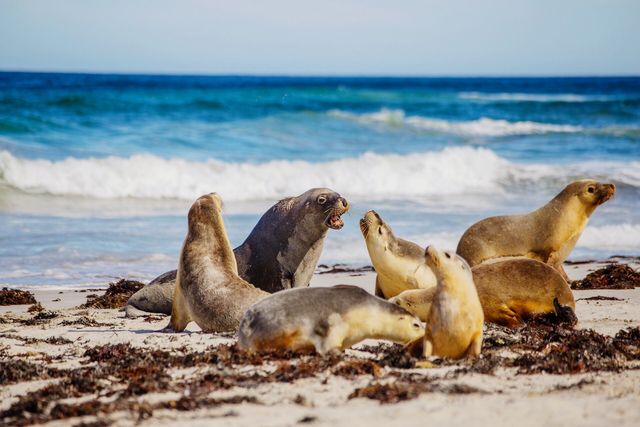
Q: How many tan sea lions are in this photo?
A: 6